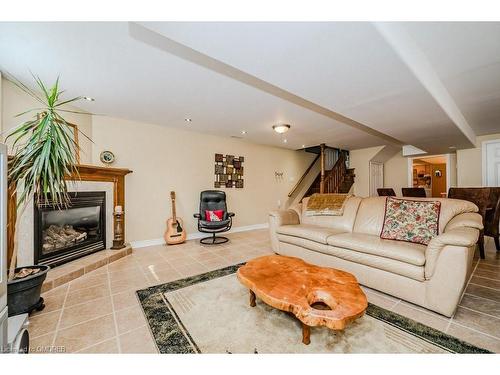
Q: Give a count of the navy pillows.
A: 0